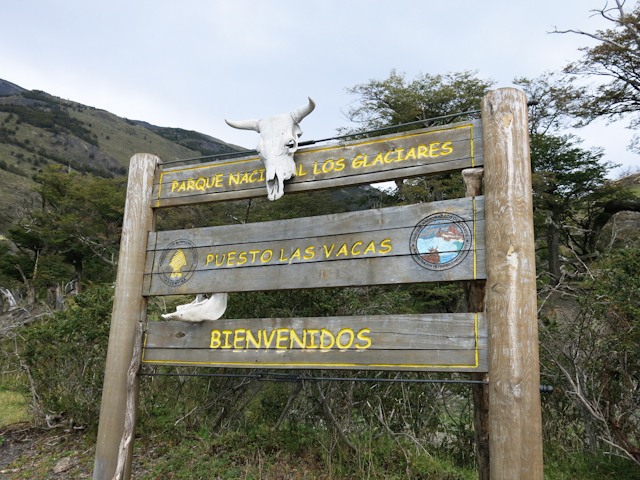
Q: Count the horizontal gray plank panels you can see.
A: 3